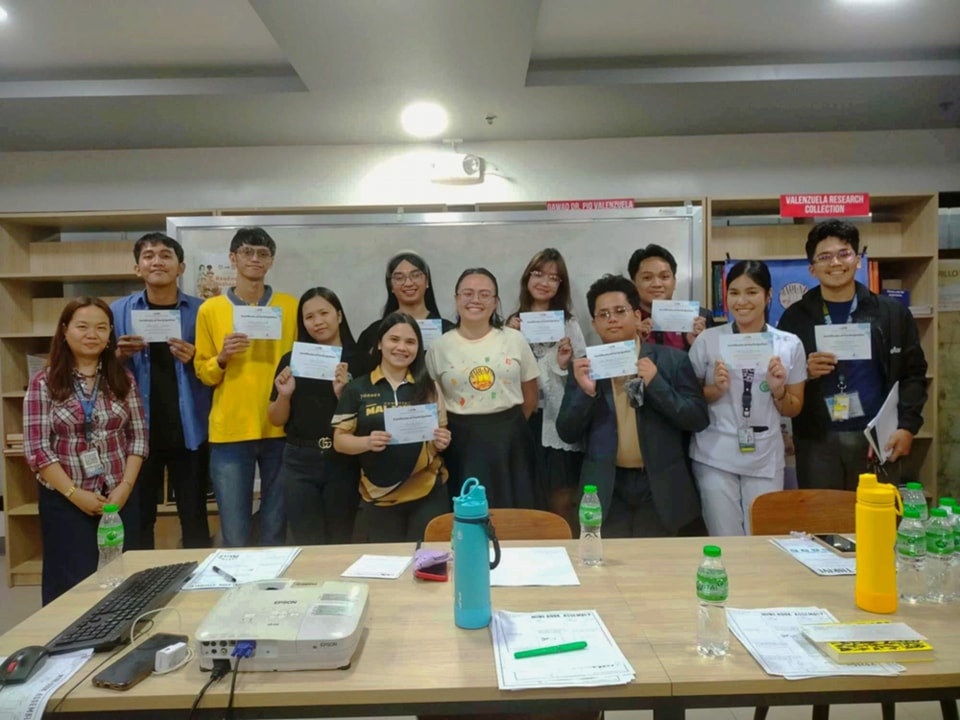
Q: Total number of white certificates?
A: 10